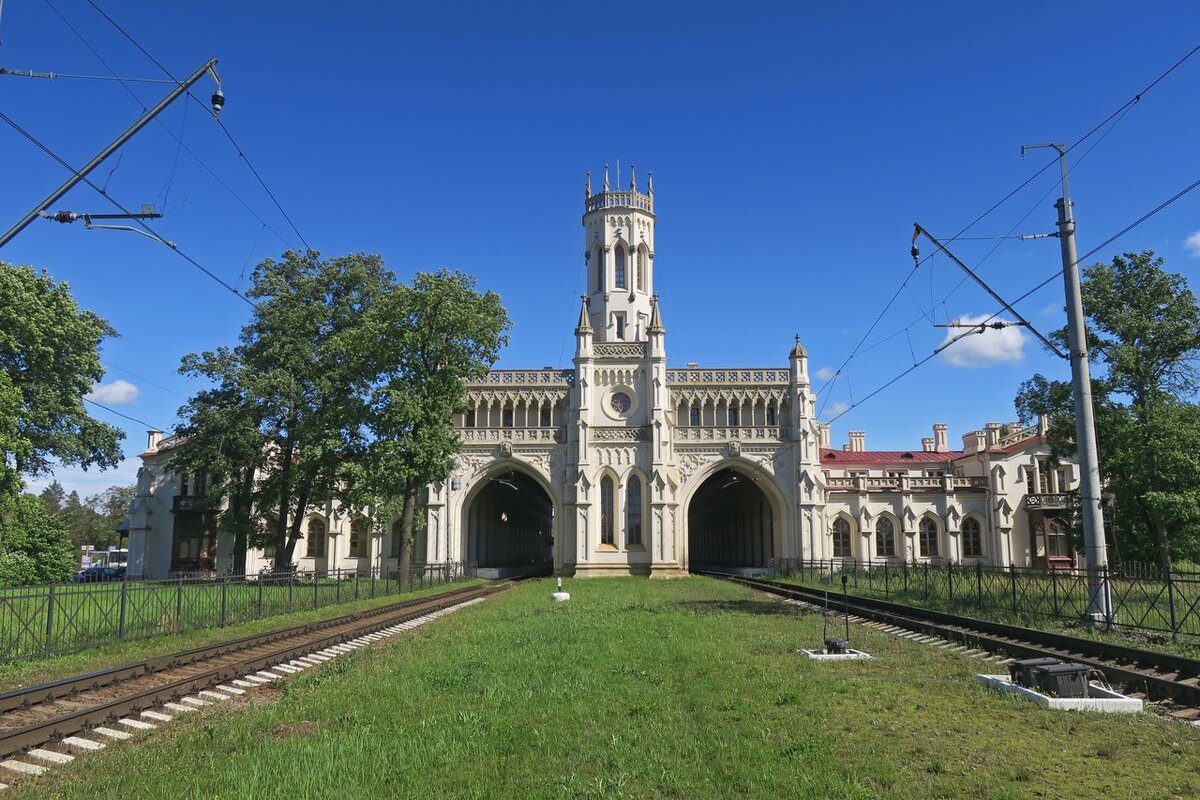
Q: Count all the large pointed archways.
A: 2